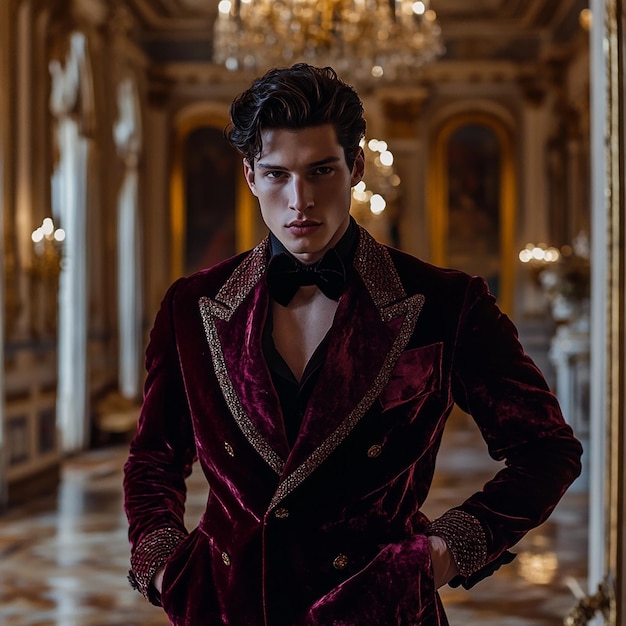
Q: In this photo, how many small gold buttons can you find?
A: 5